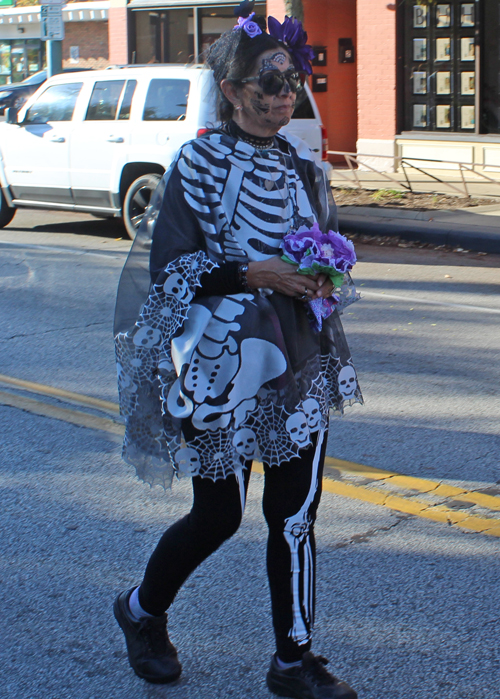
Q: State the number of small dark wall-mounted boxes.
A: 3